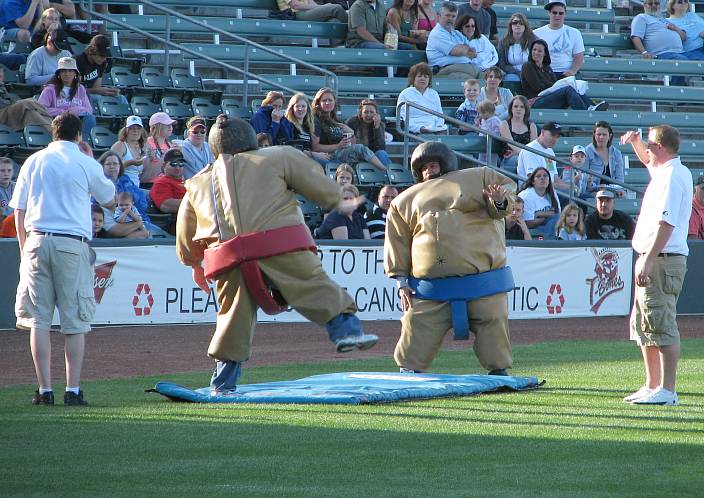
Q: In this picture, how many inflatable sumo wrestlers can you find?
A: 2